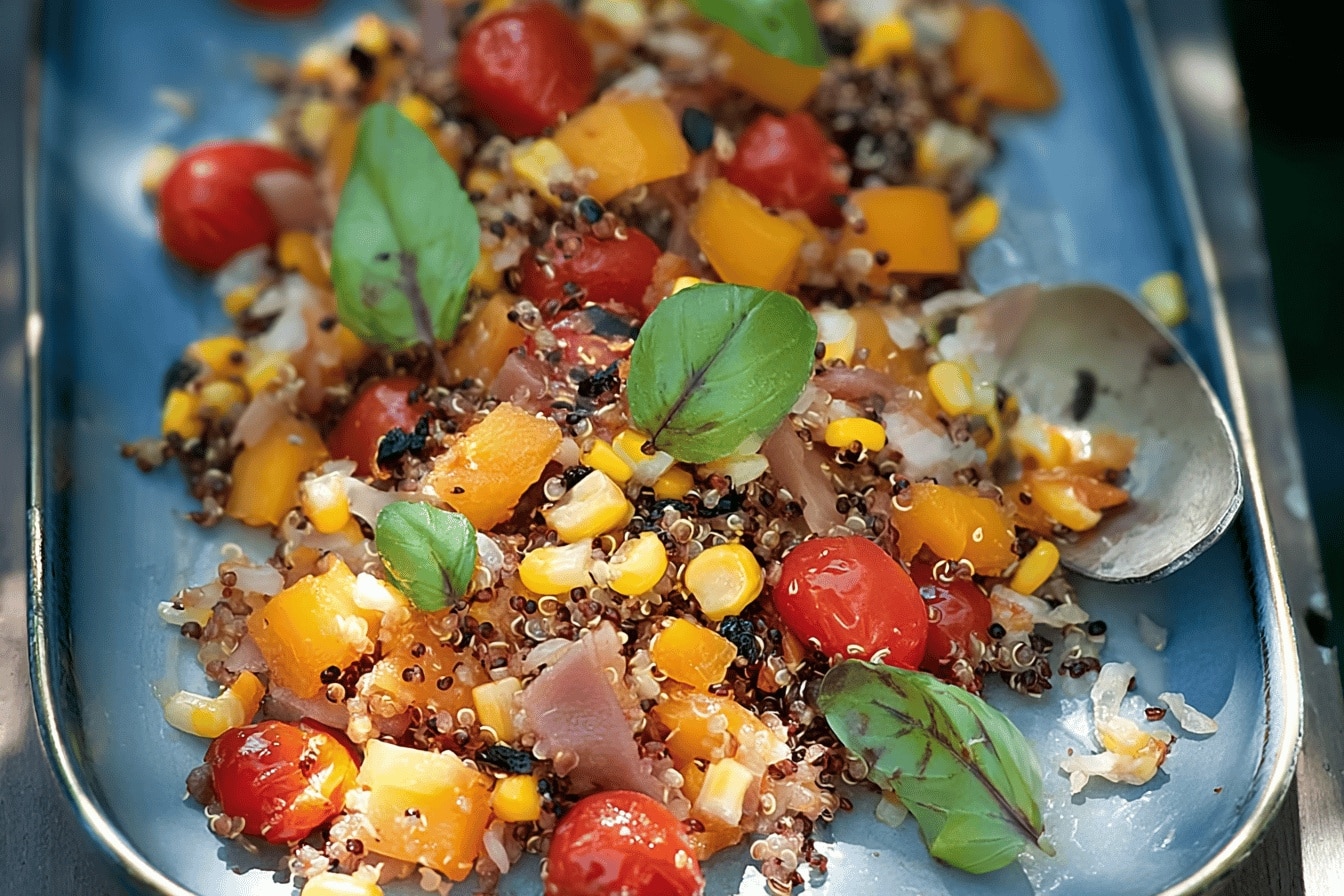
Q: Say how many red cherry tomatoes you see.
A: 11